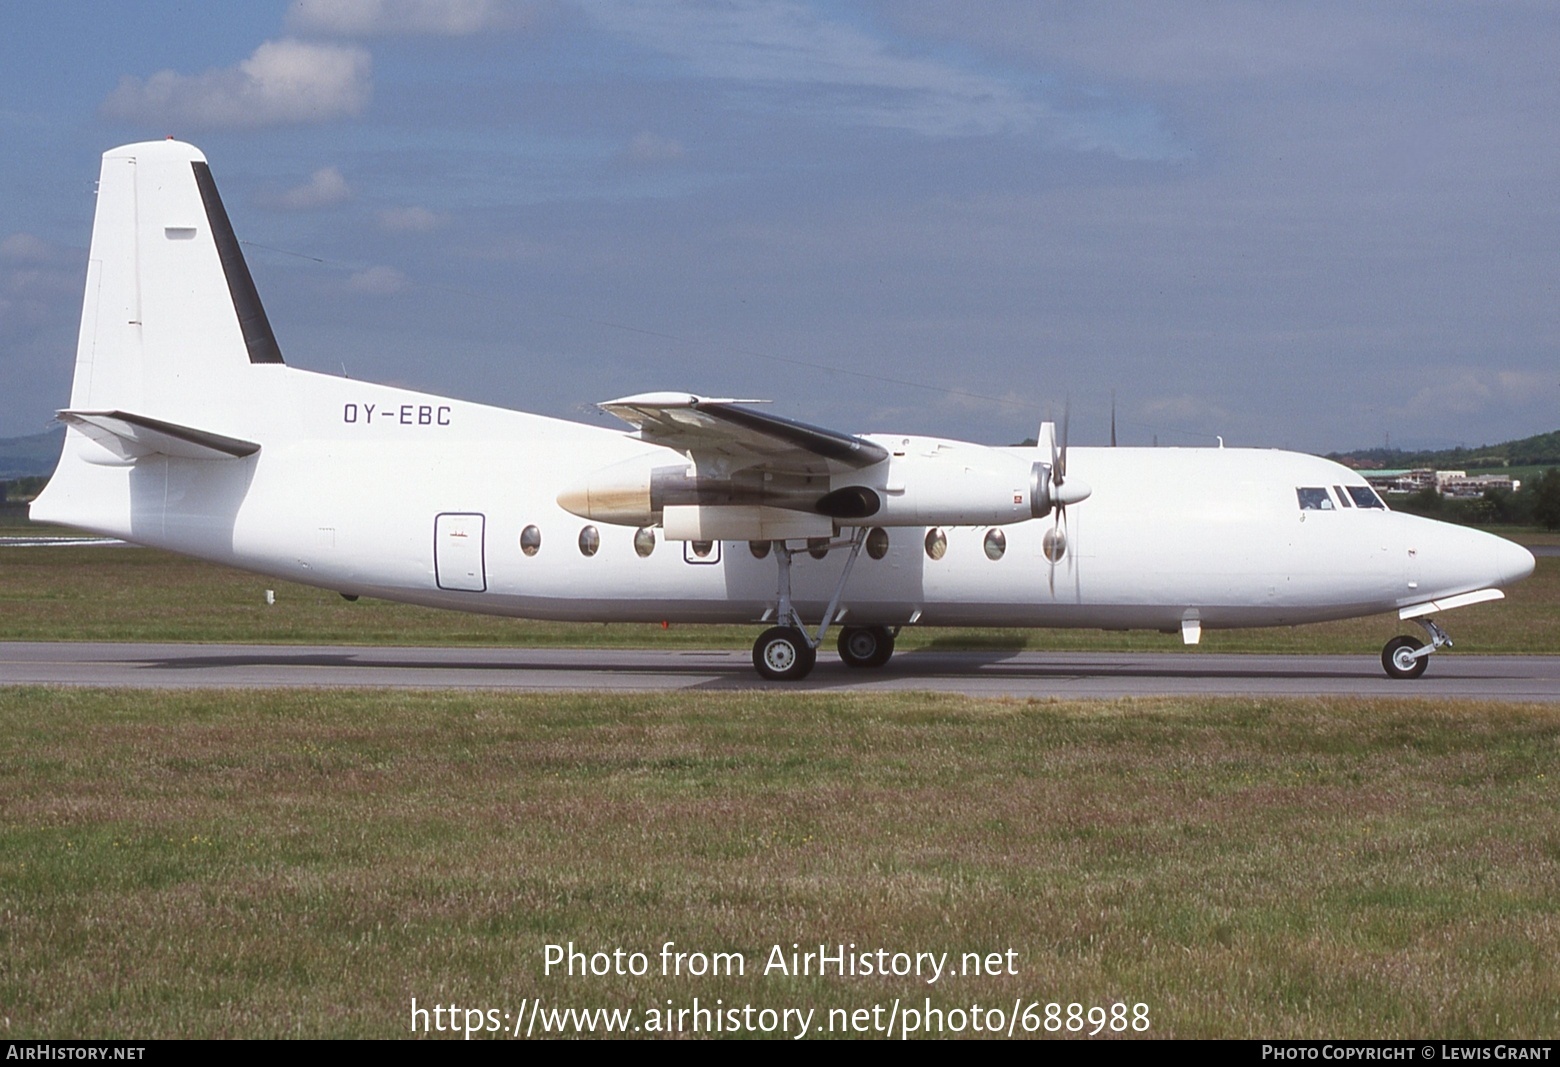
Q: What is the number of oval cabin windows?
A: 10